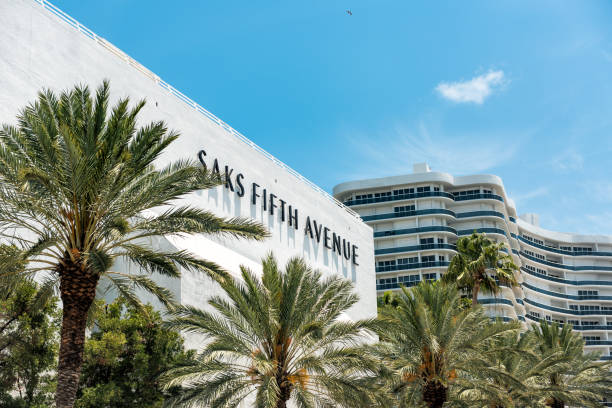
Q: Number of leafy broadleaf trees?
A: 2